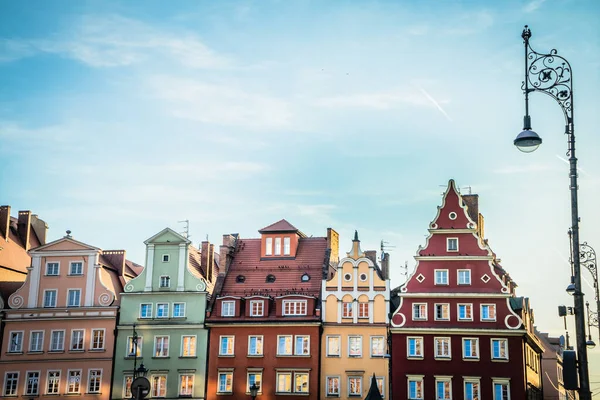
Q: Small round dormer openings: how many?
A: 3